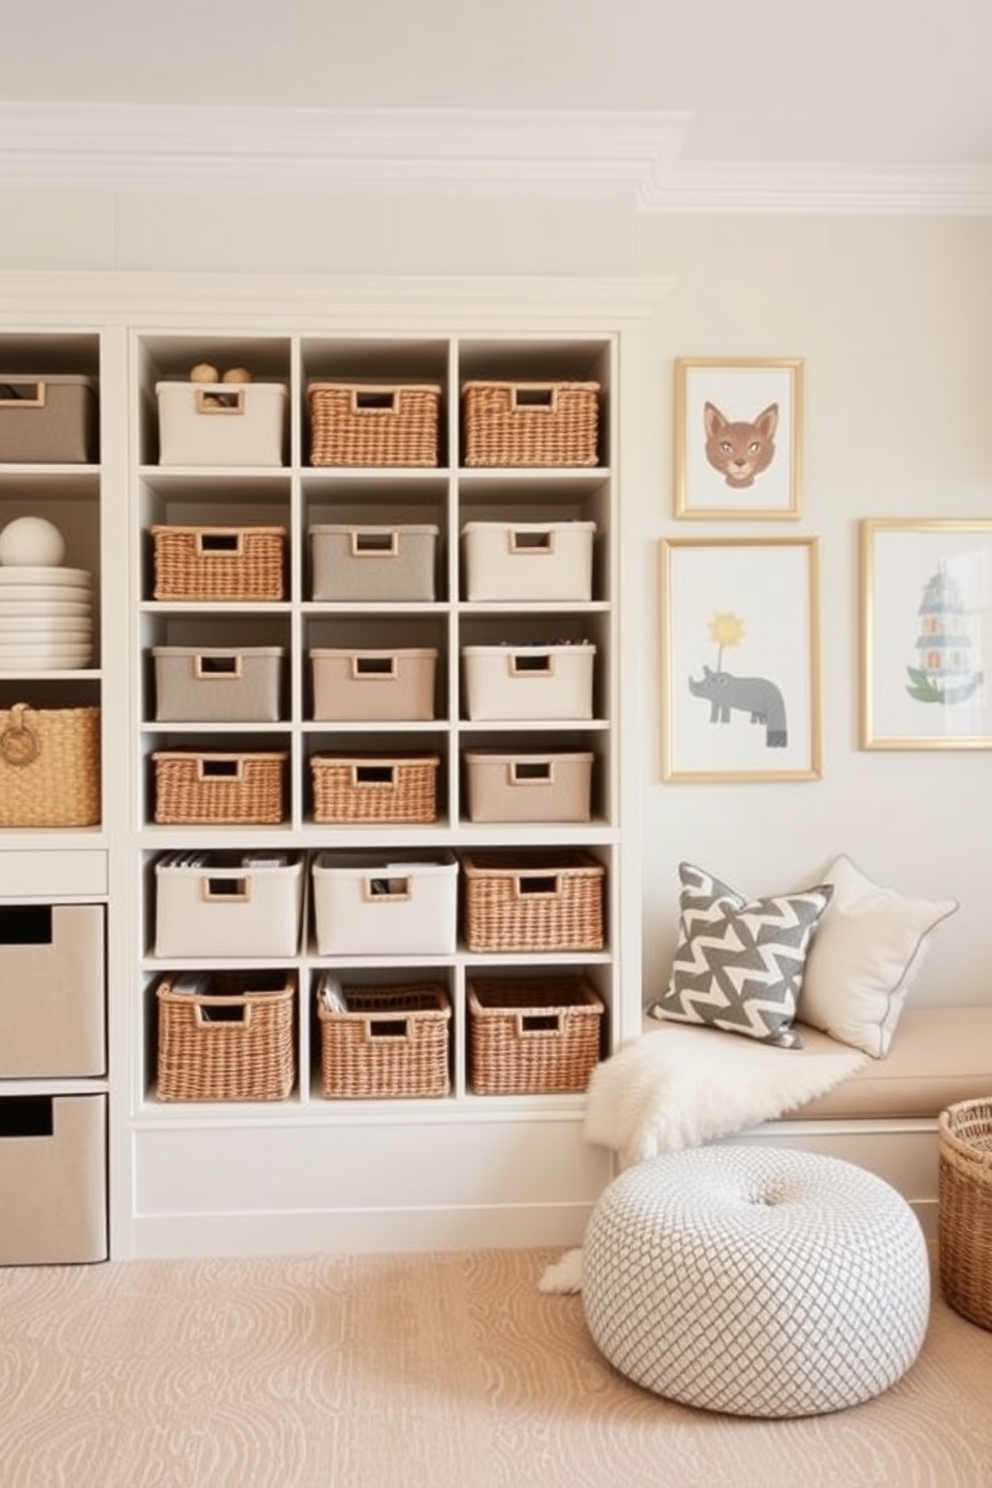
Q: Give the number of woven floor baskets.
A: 1